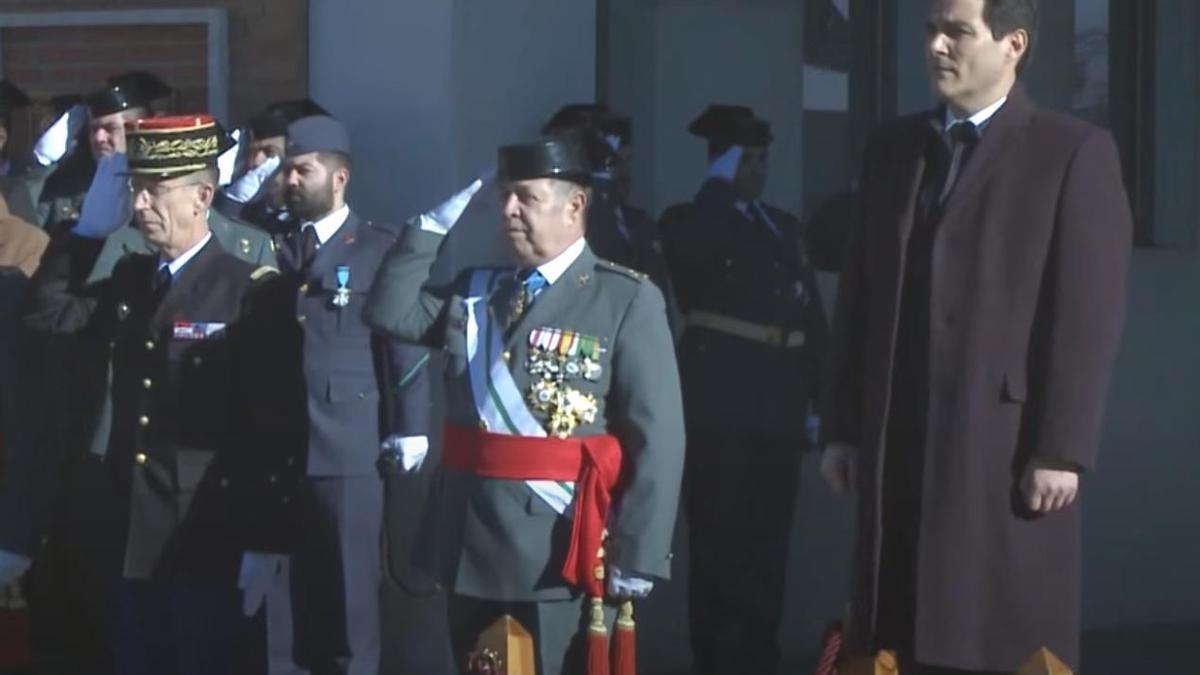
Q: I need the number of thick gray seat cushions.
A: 0